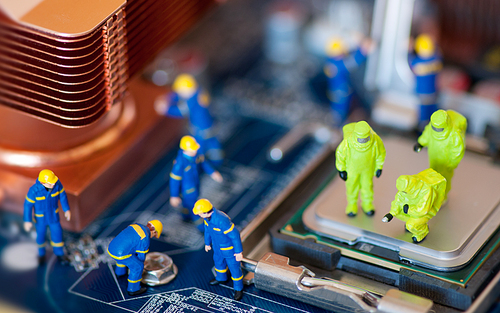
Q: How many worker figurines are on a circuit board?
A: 10